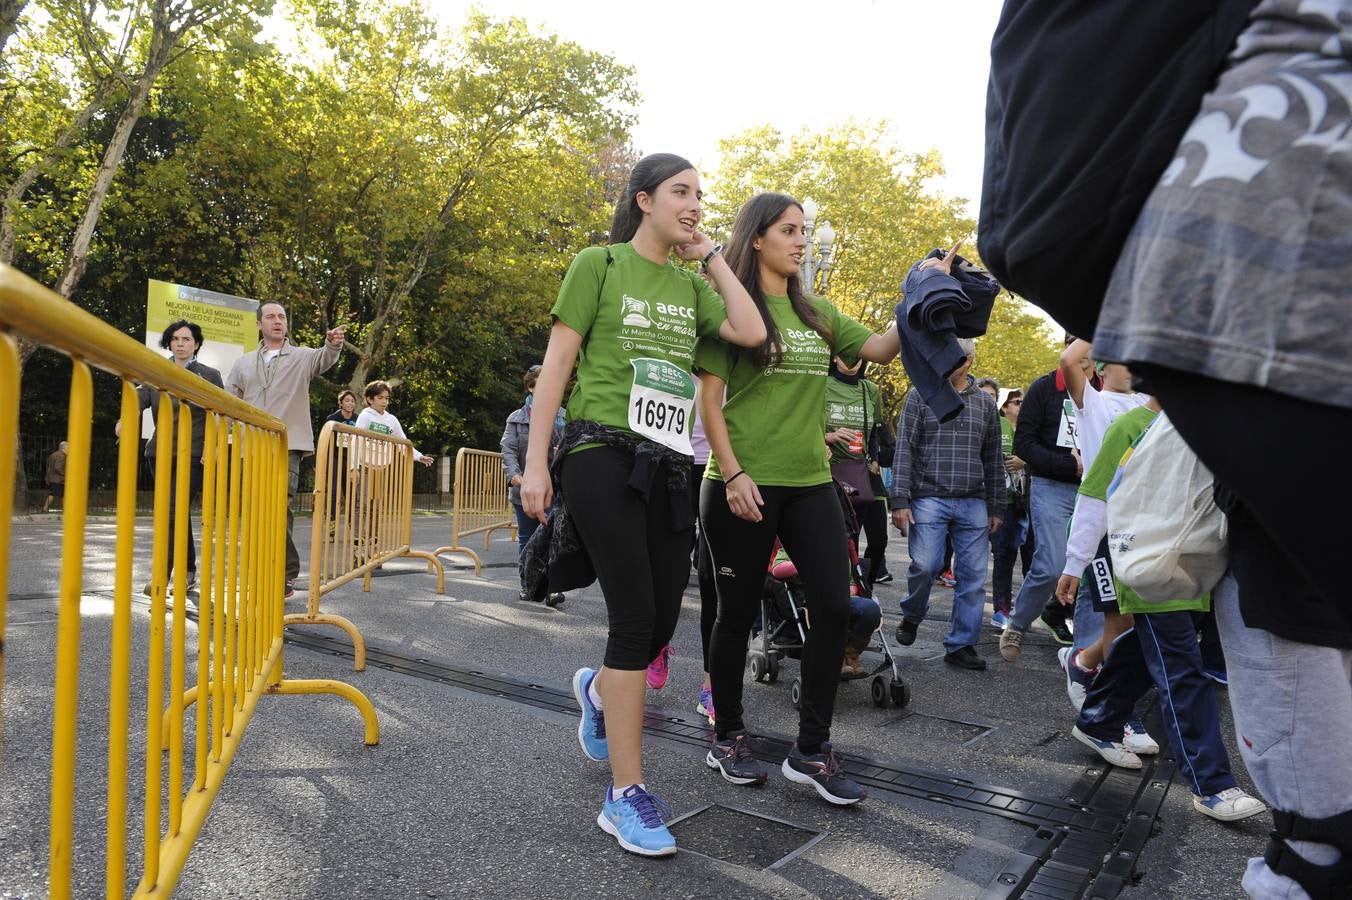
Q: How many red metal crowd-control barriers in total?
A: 0